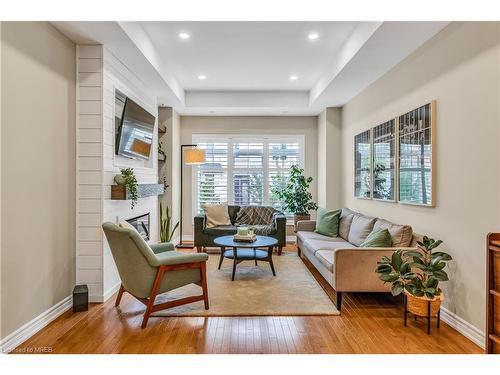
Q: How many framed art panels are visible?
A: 3